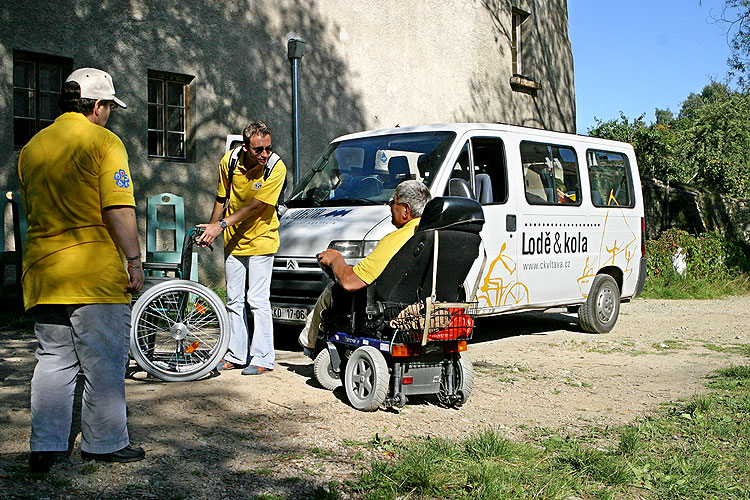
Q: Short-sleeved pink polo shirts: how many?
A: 0